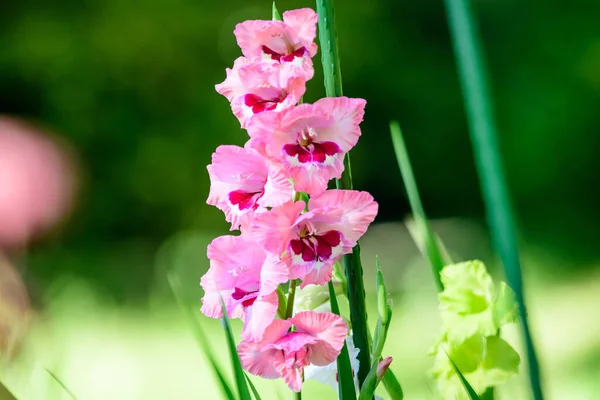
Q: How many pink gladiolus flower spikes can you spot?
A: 1